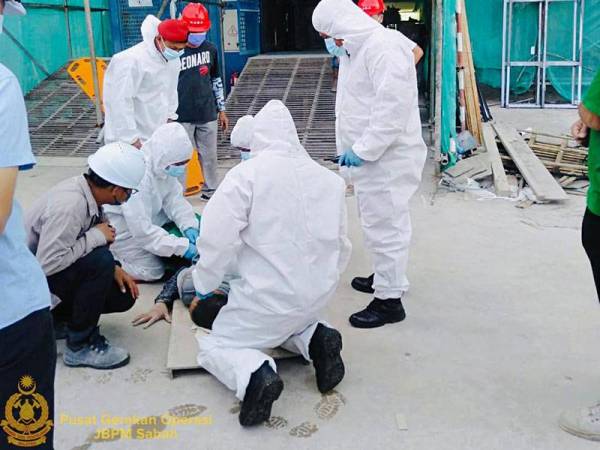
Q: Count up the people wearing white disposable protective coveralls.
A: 5